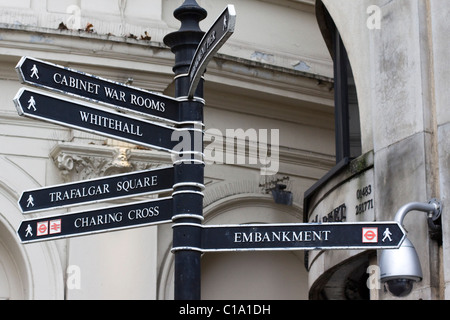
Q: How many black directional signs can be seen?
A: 6